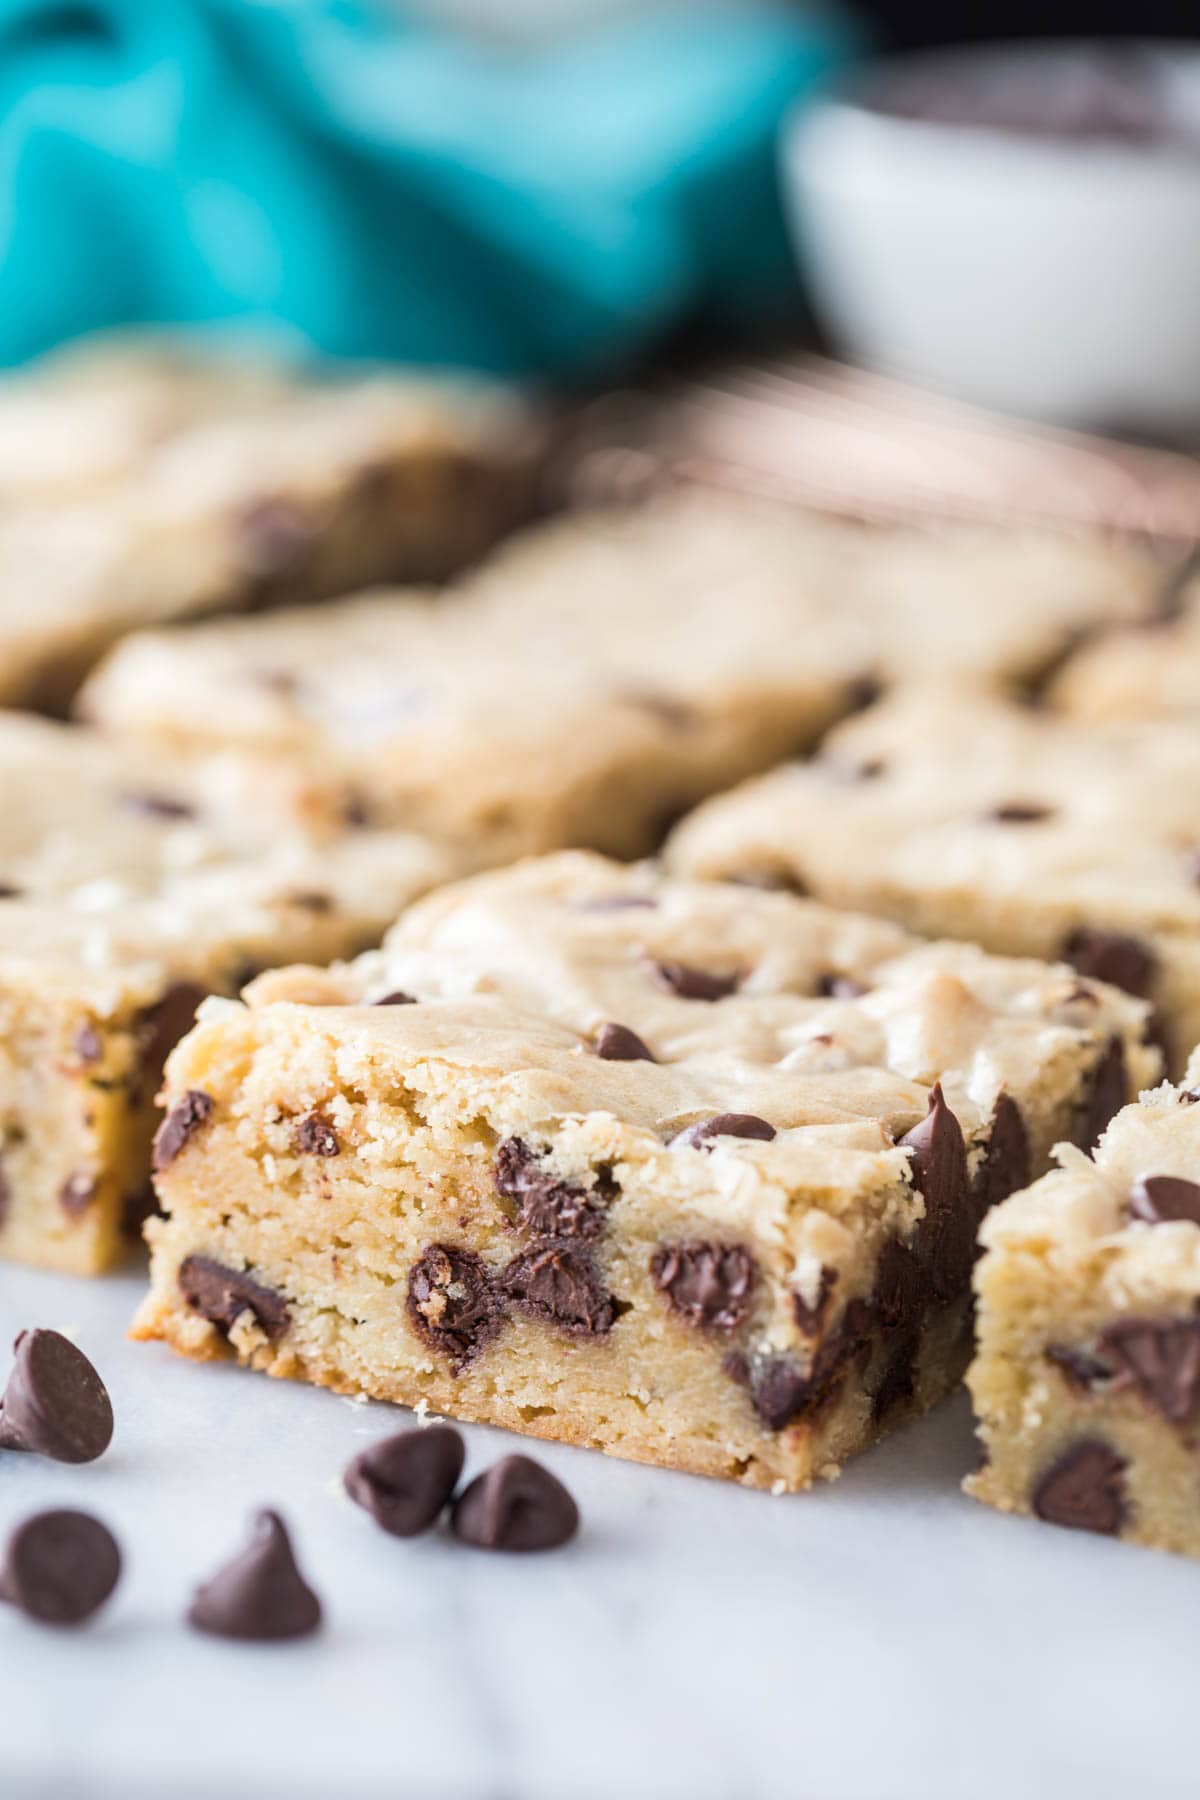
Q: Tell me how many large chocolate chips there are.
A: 5